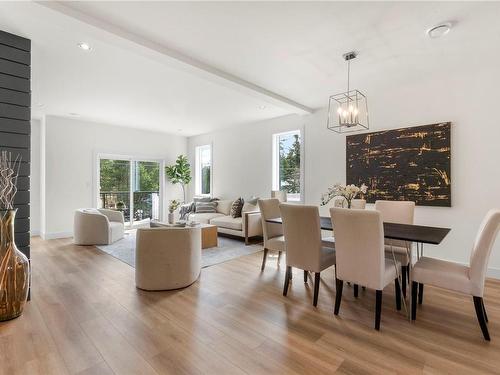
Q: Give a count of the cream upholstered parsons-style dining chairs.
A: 6